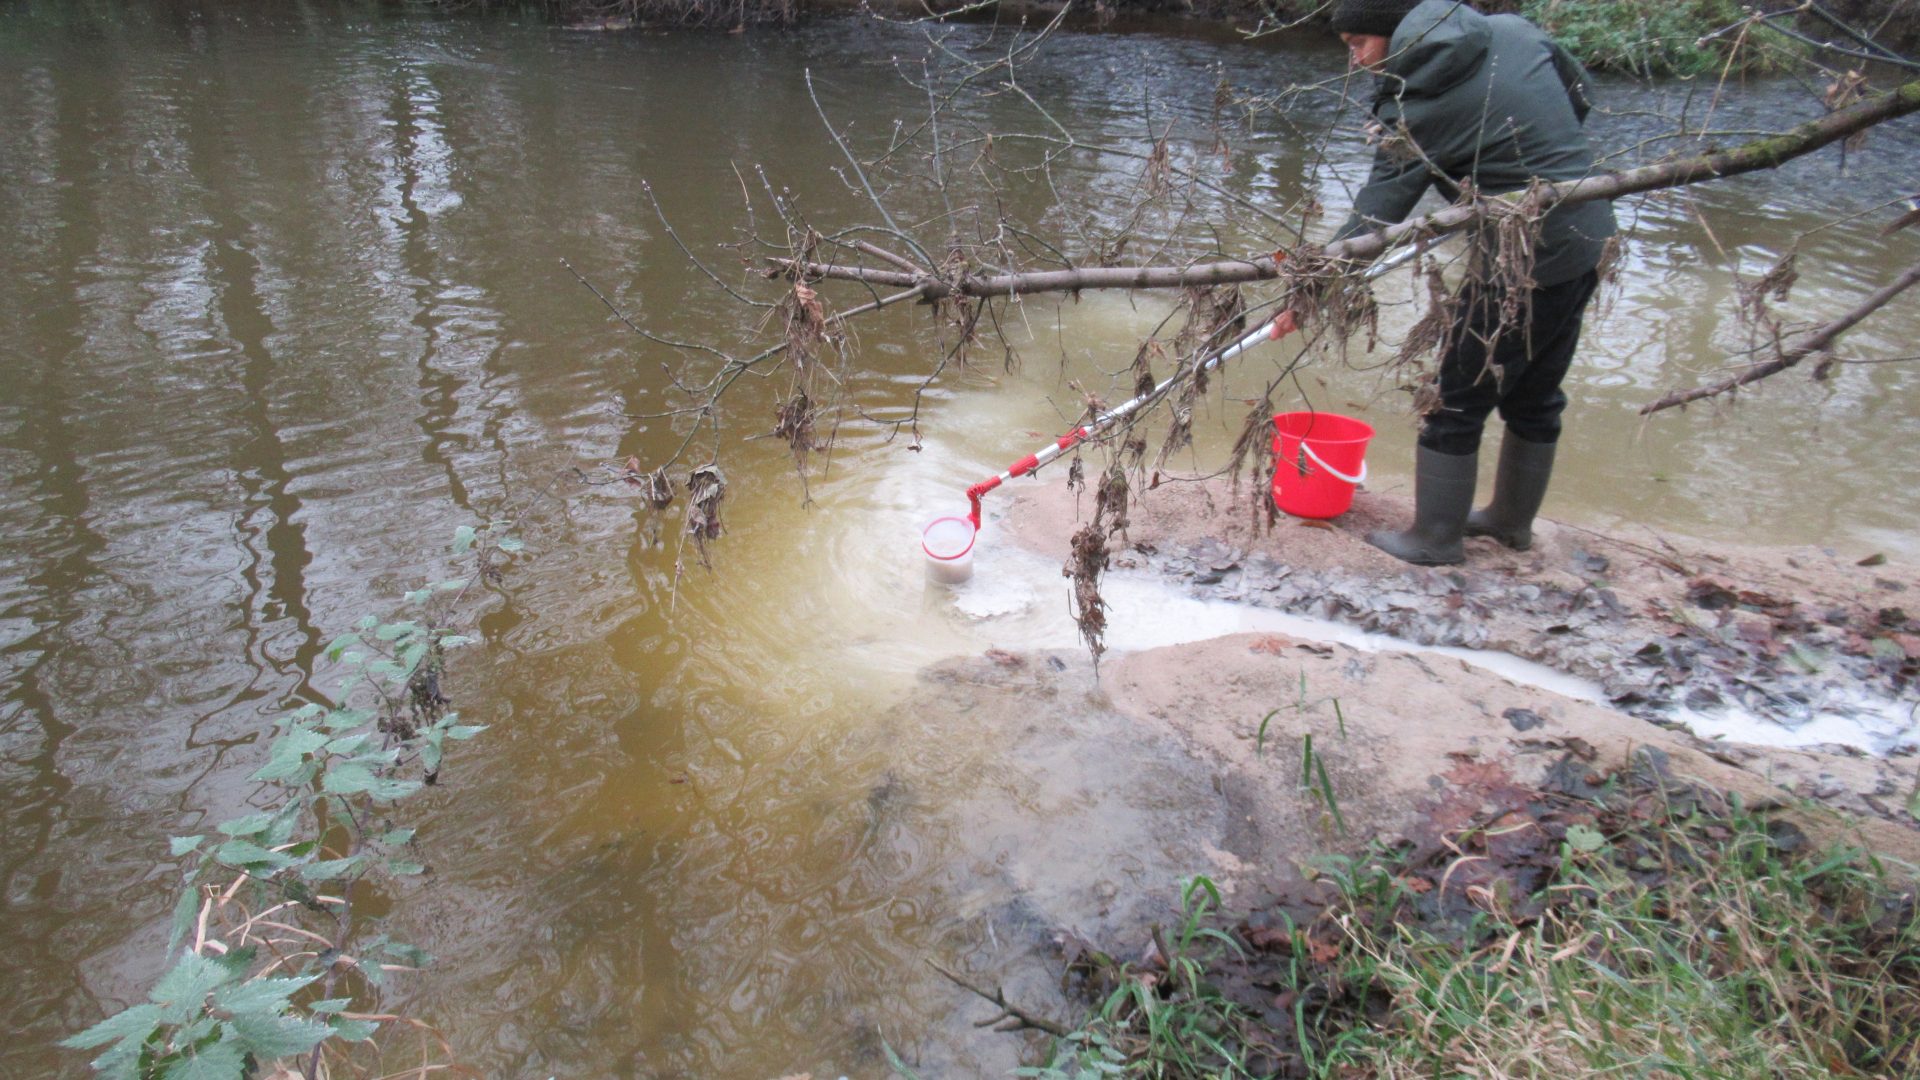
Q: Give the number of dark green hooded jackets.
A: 1